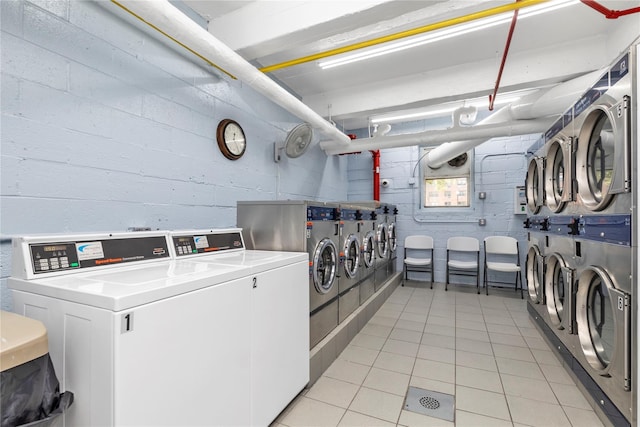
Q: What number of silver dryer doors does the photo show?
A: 6